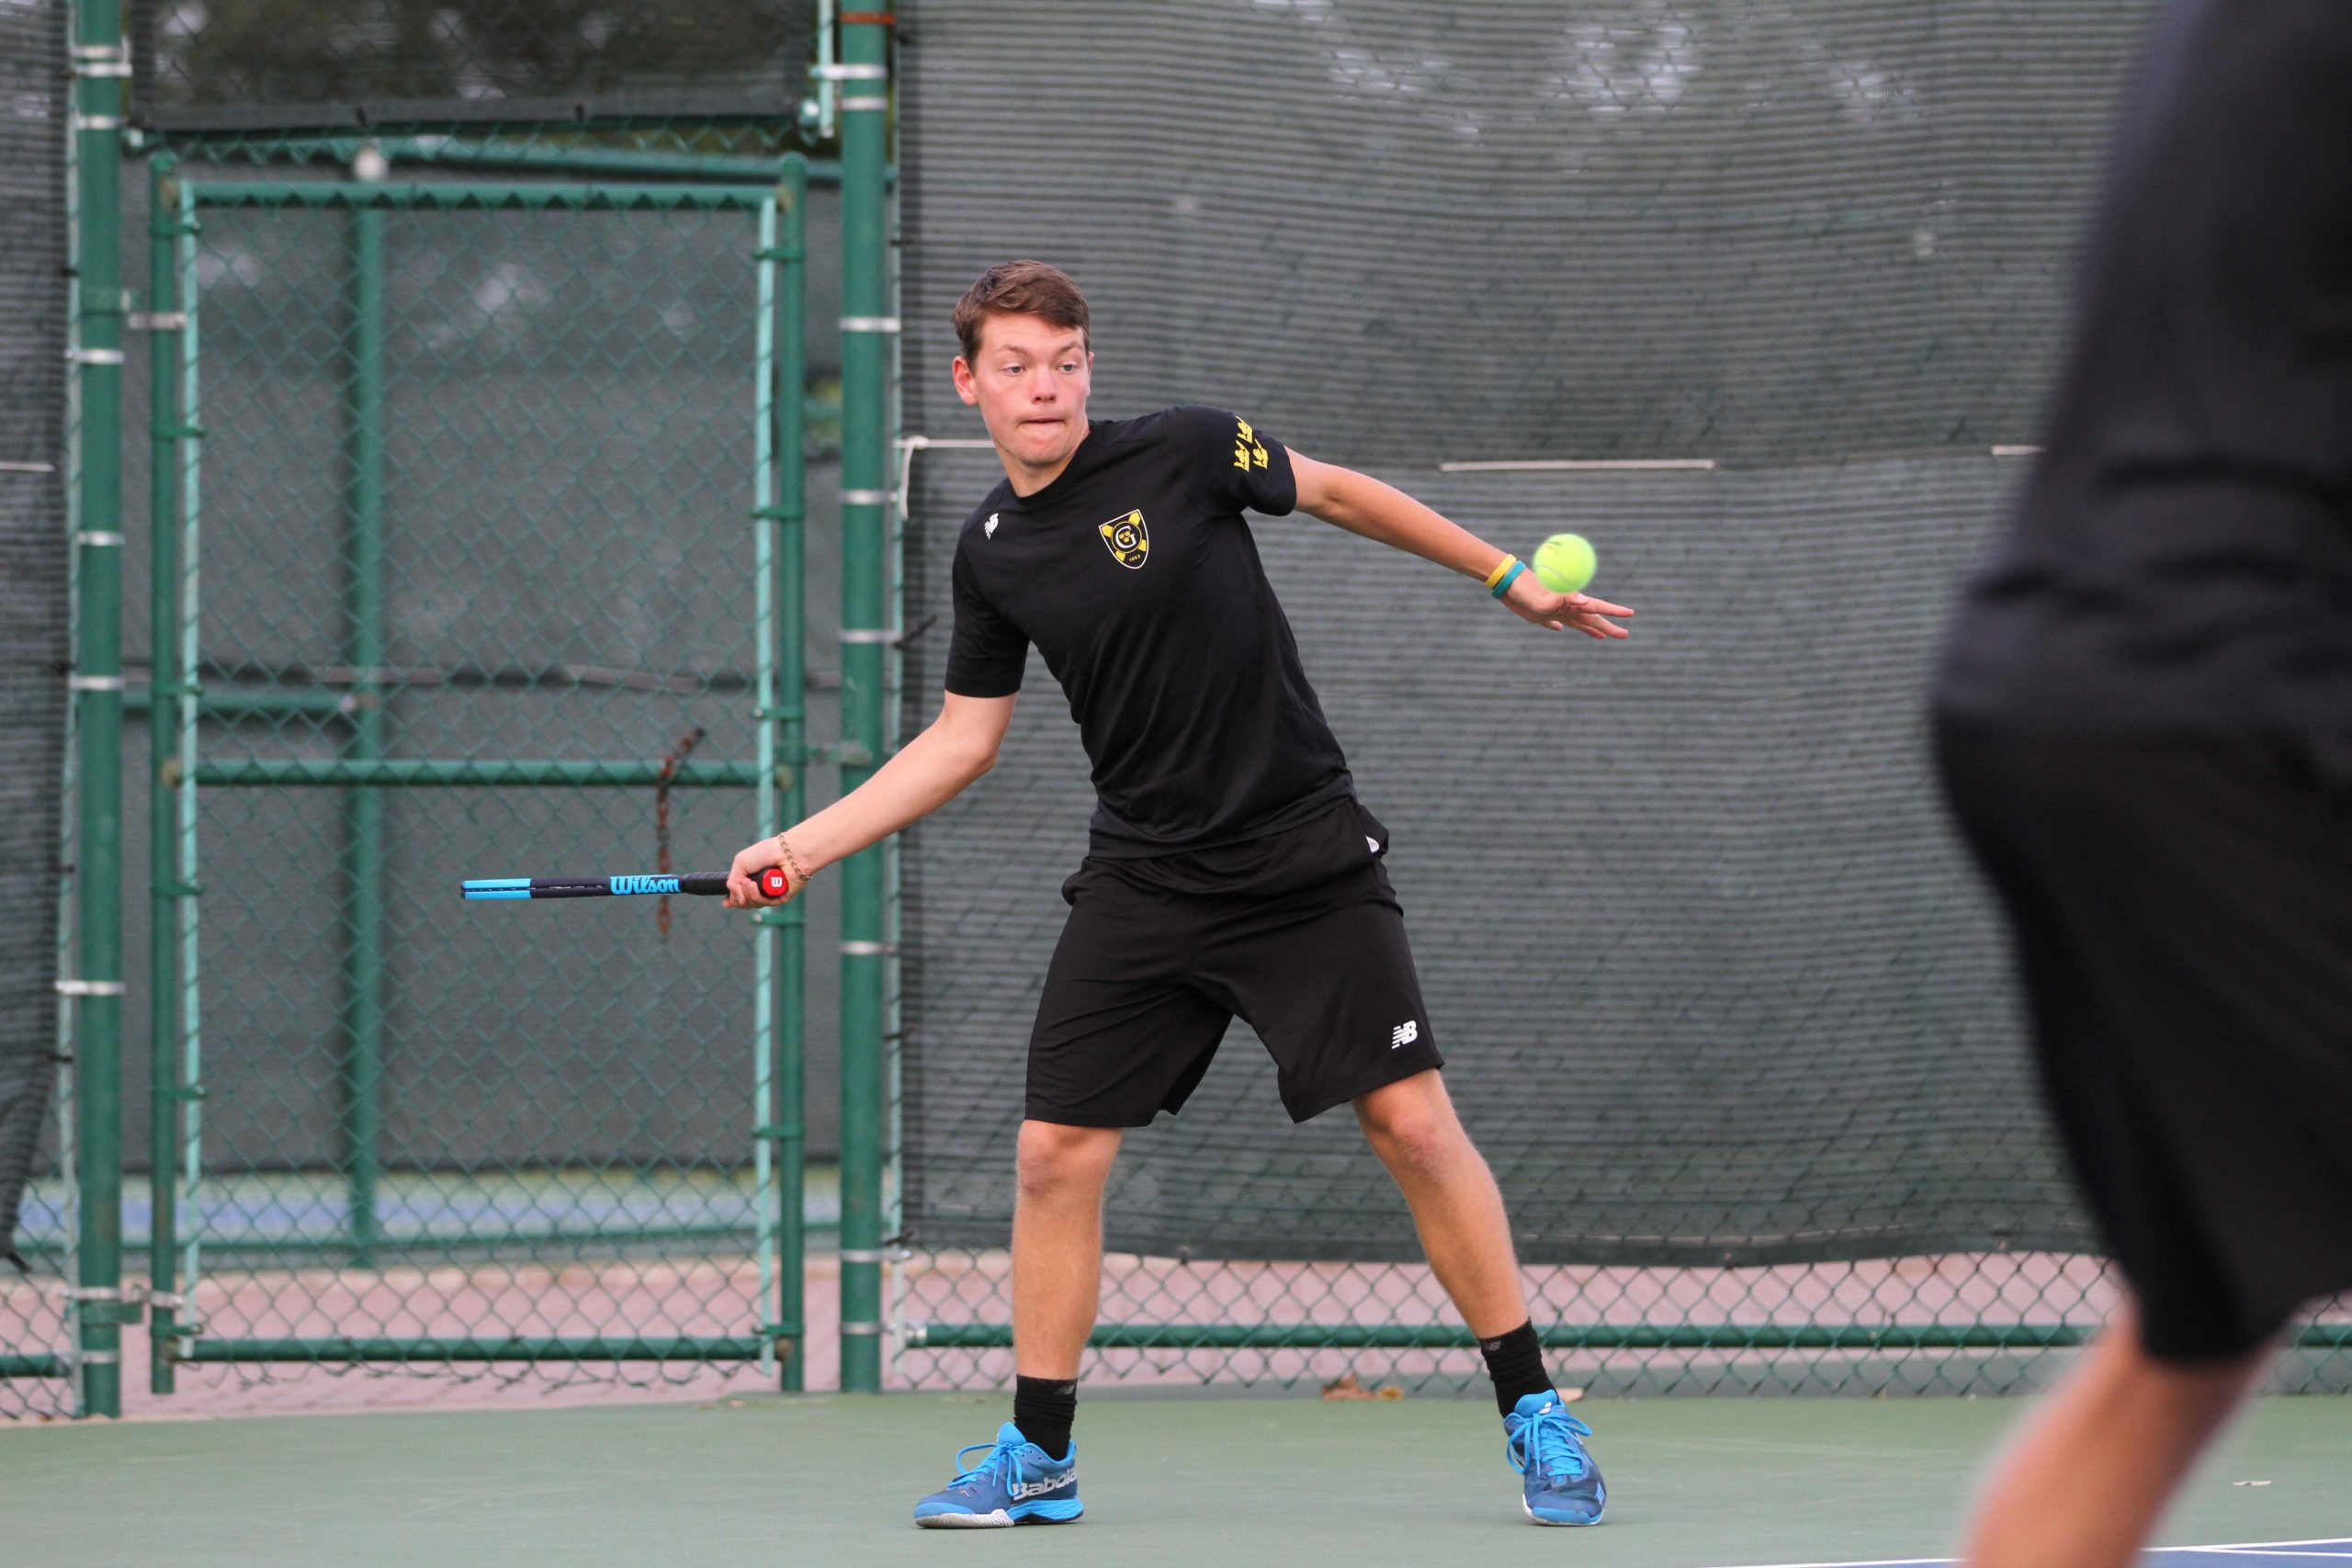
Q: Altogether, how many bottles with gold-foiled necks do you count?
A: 0